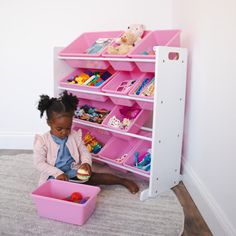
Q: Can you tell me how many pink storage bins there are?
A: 12